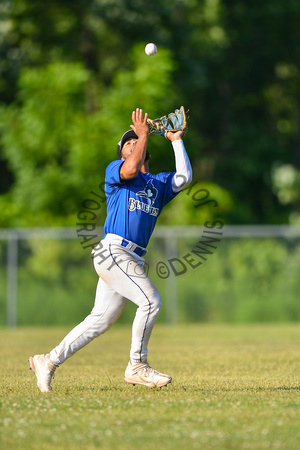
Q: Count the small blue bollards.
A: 0